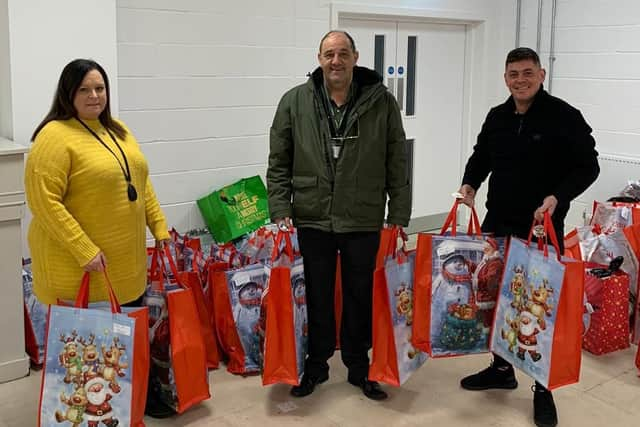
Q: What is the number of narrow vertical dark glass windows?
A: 3